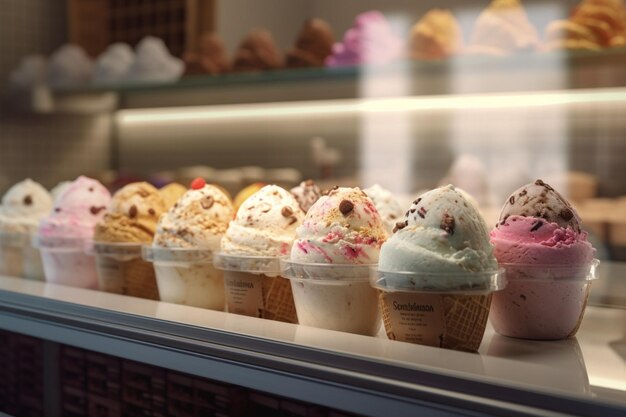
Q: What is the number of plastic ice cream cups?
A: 8